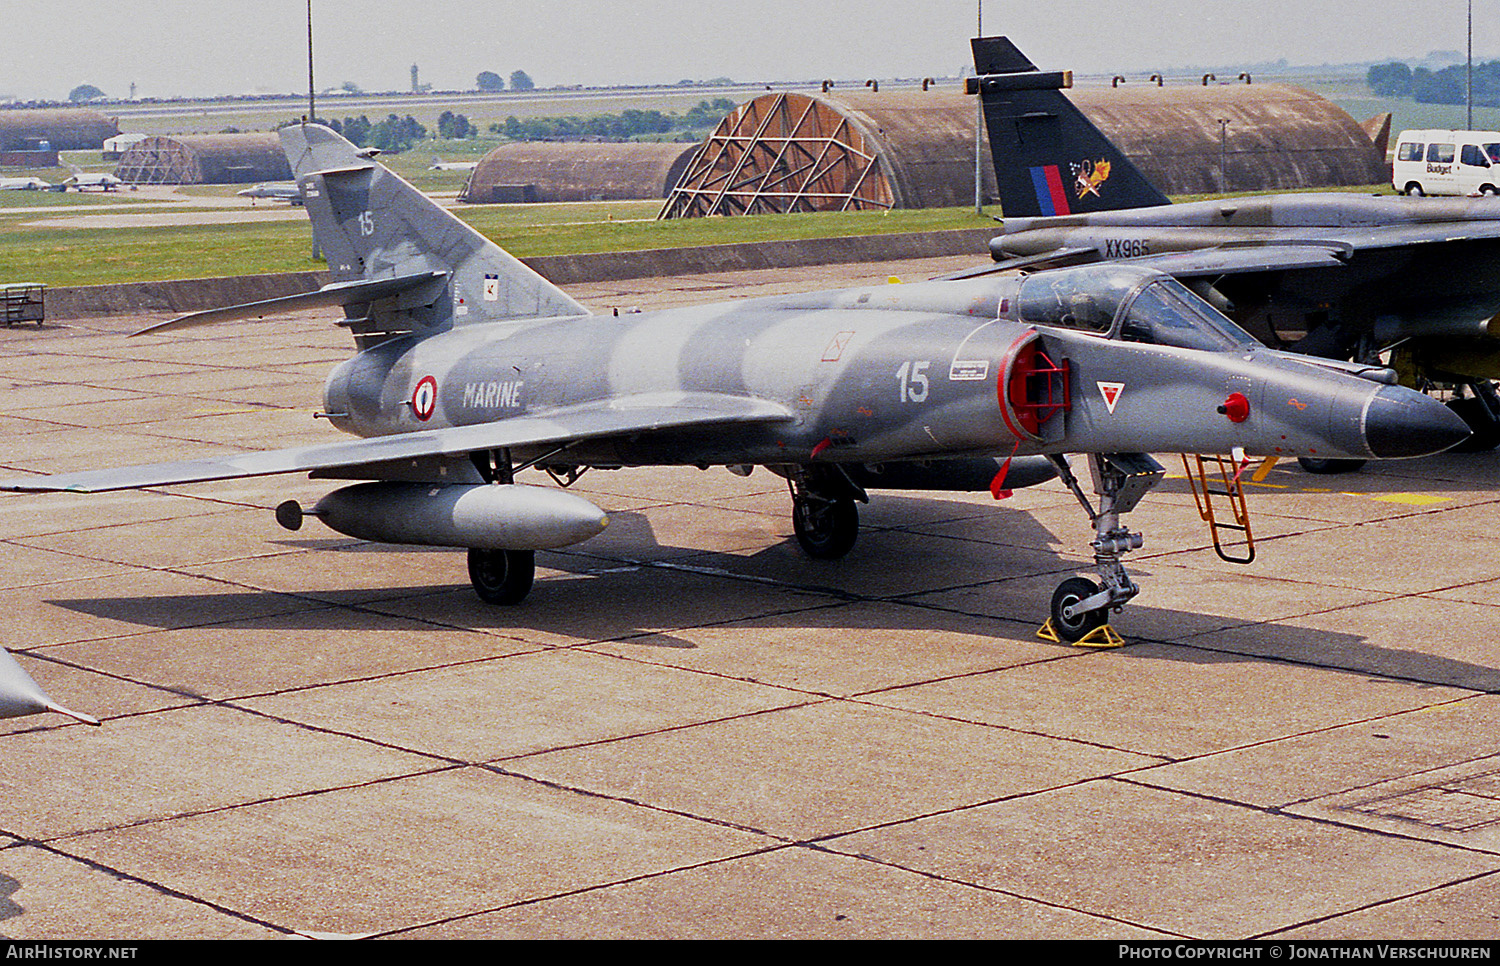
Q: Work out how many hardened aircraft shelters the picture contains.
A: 4